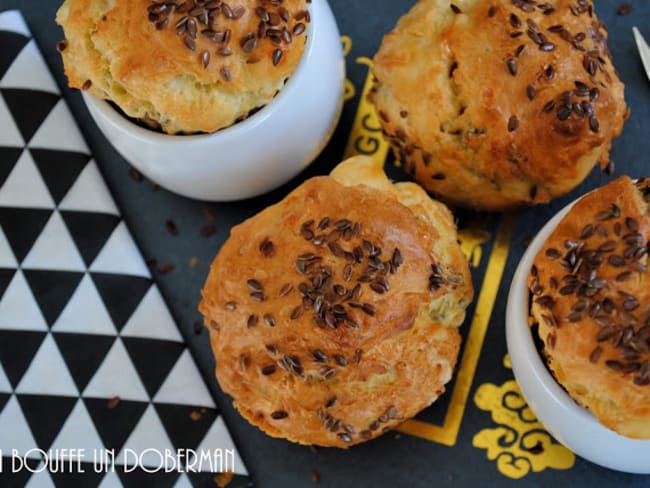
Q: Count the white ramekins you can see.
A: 2